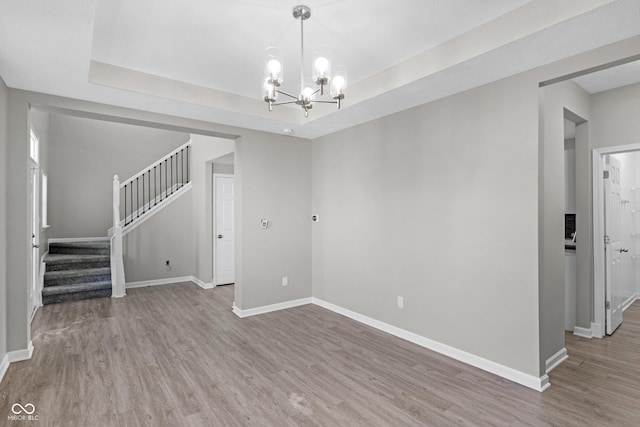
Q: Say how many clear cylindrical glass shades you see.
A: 5